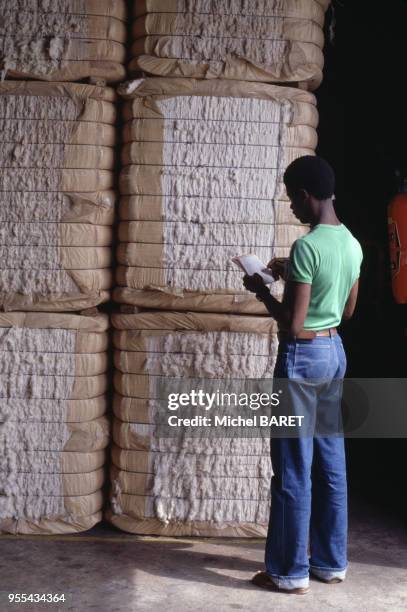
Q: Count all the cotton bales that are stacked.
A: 6